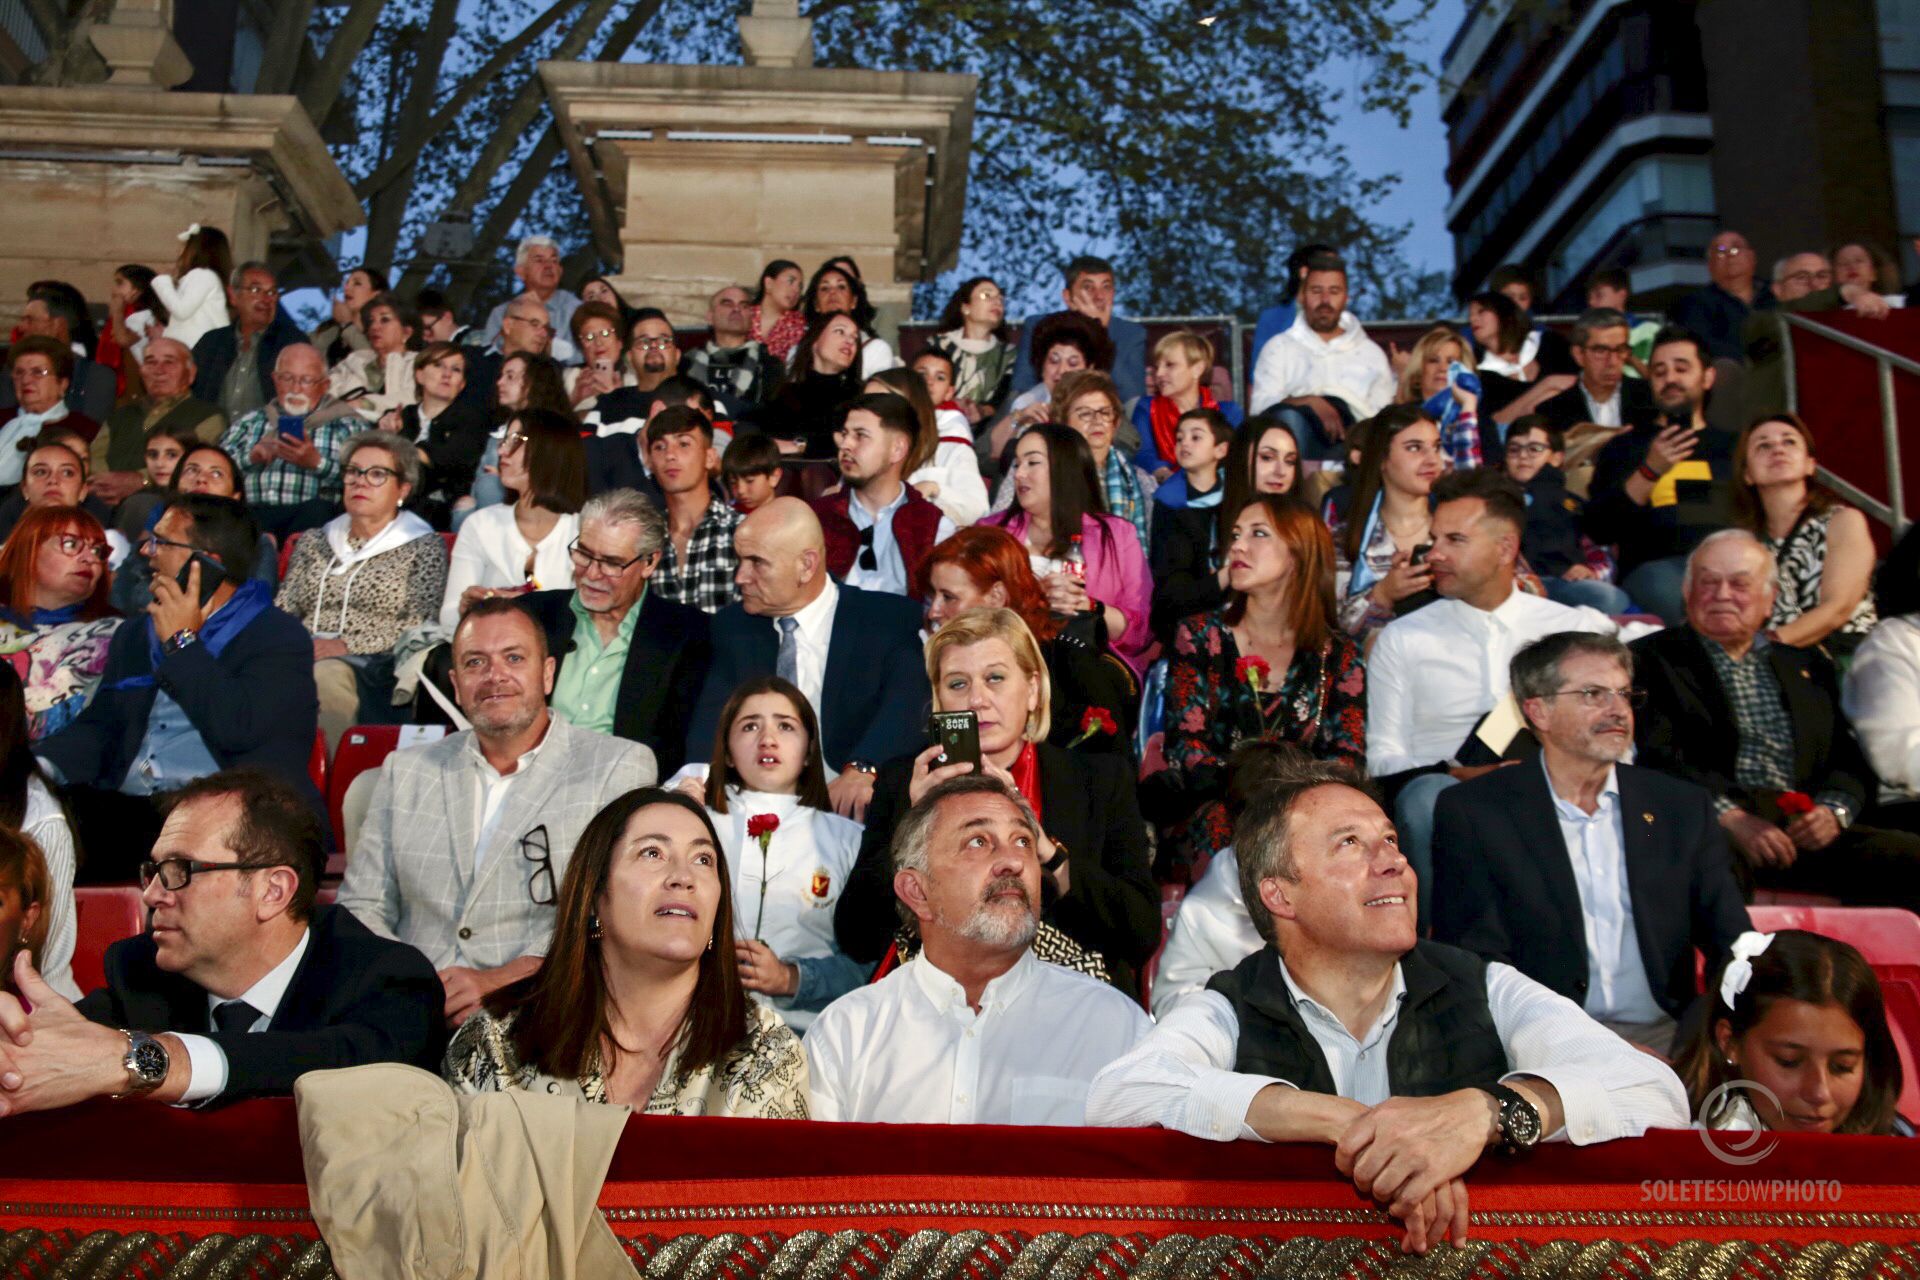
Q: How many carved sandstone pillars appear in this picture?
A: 2